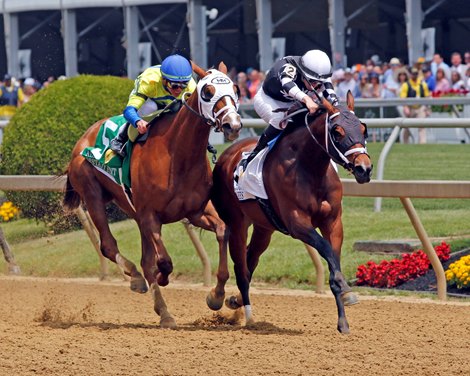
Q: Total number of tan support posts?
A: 5